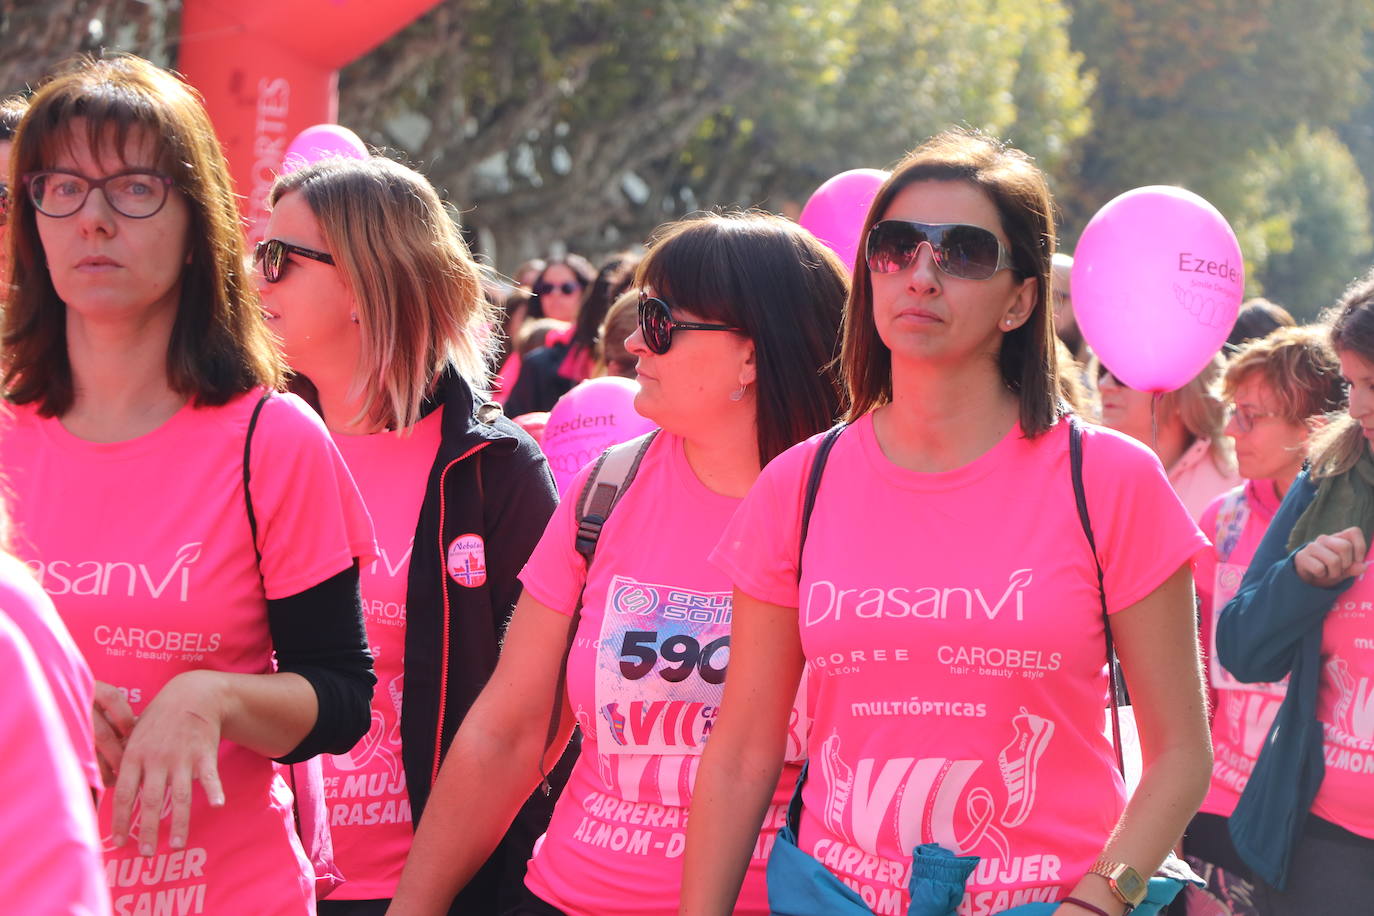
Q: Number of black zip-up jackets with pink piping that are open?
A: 1